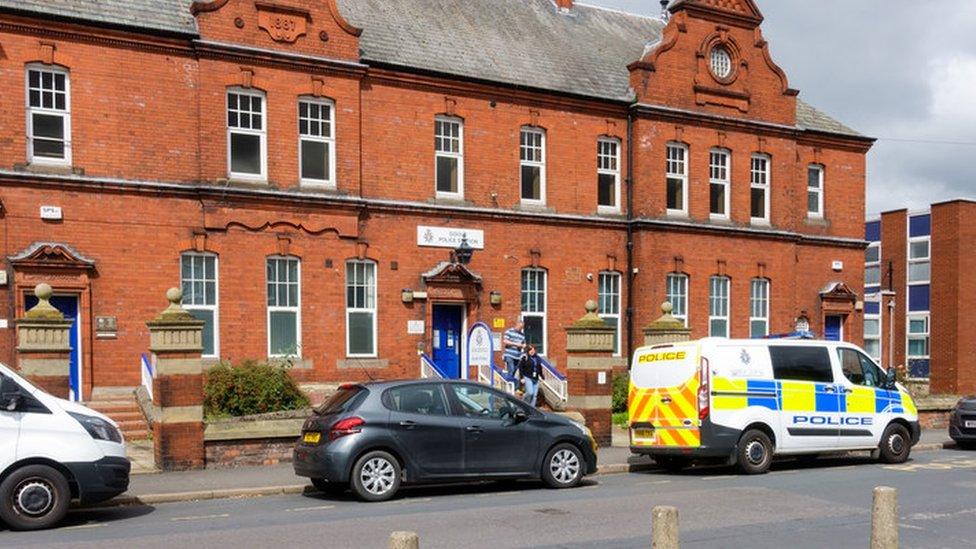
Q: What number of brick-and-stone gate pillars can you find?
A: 4